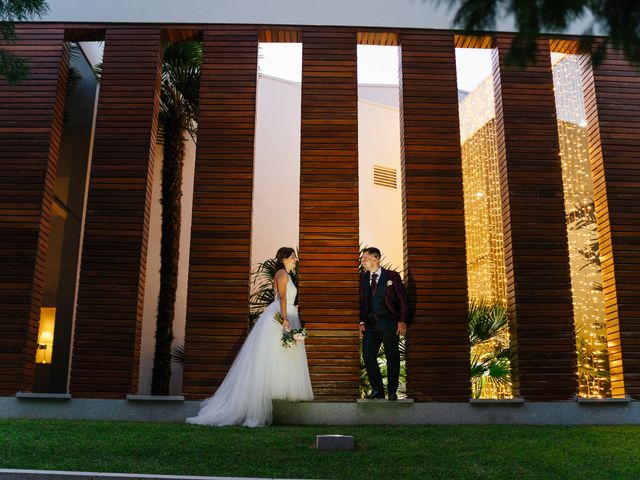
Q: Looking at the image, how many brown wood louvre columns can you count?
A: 7